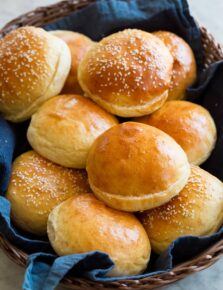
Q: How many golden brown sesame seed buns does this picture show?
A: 5